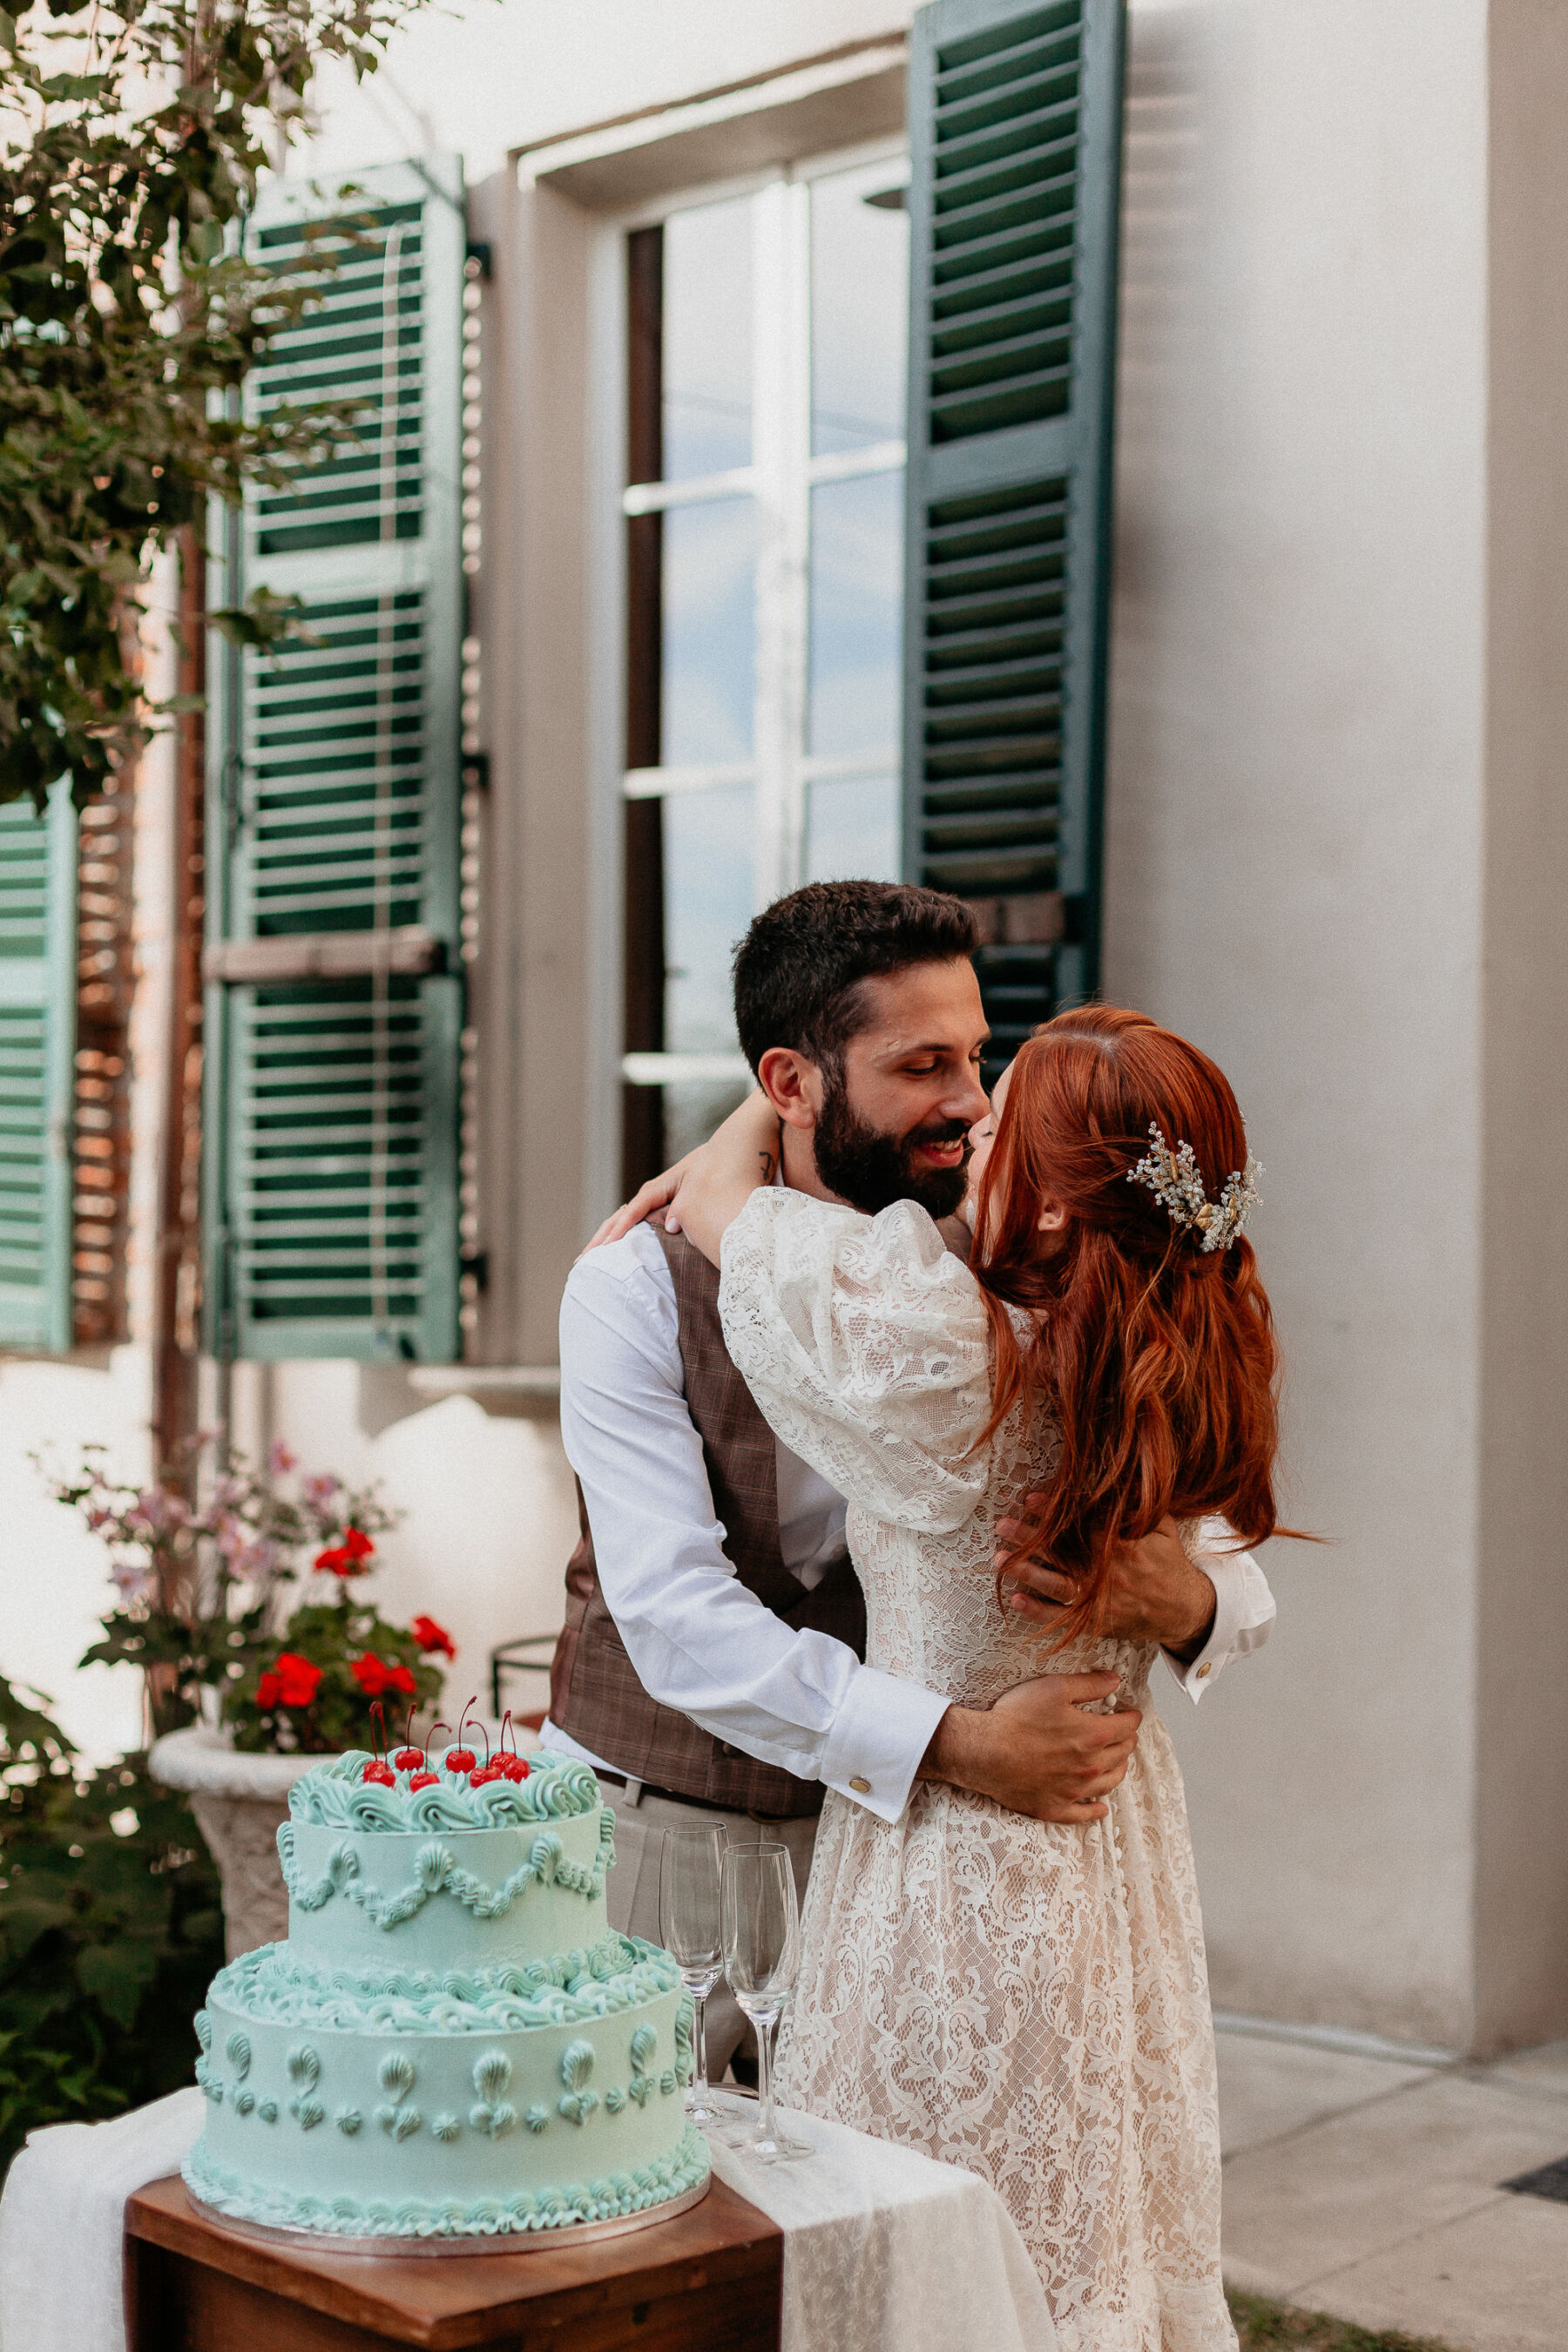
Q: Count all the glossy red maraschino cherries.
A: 8